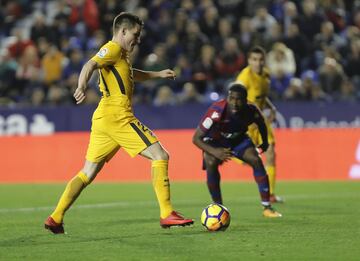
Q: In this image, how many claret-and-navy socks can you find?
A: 2